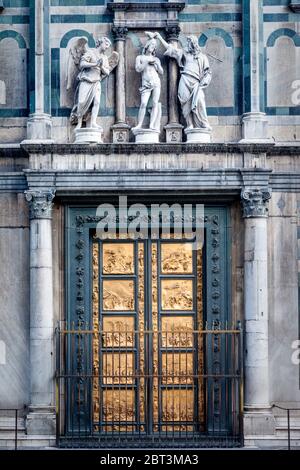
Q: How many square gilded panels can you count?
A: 10